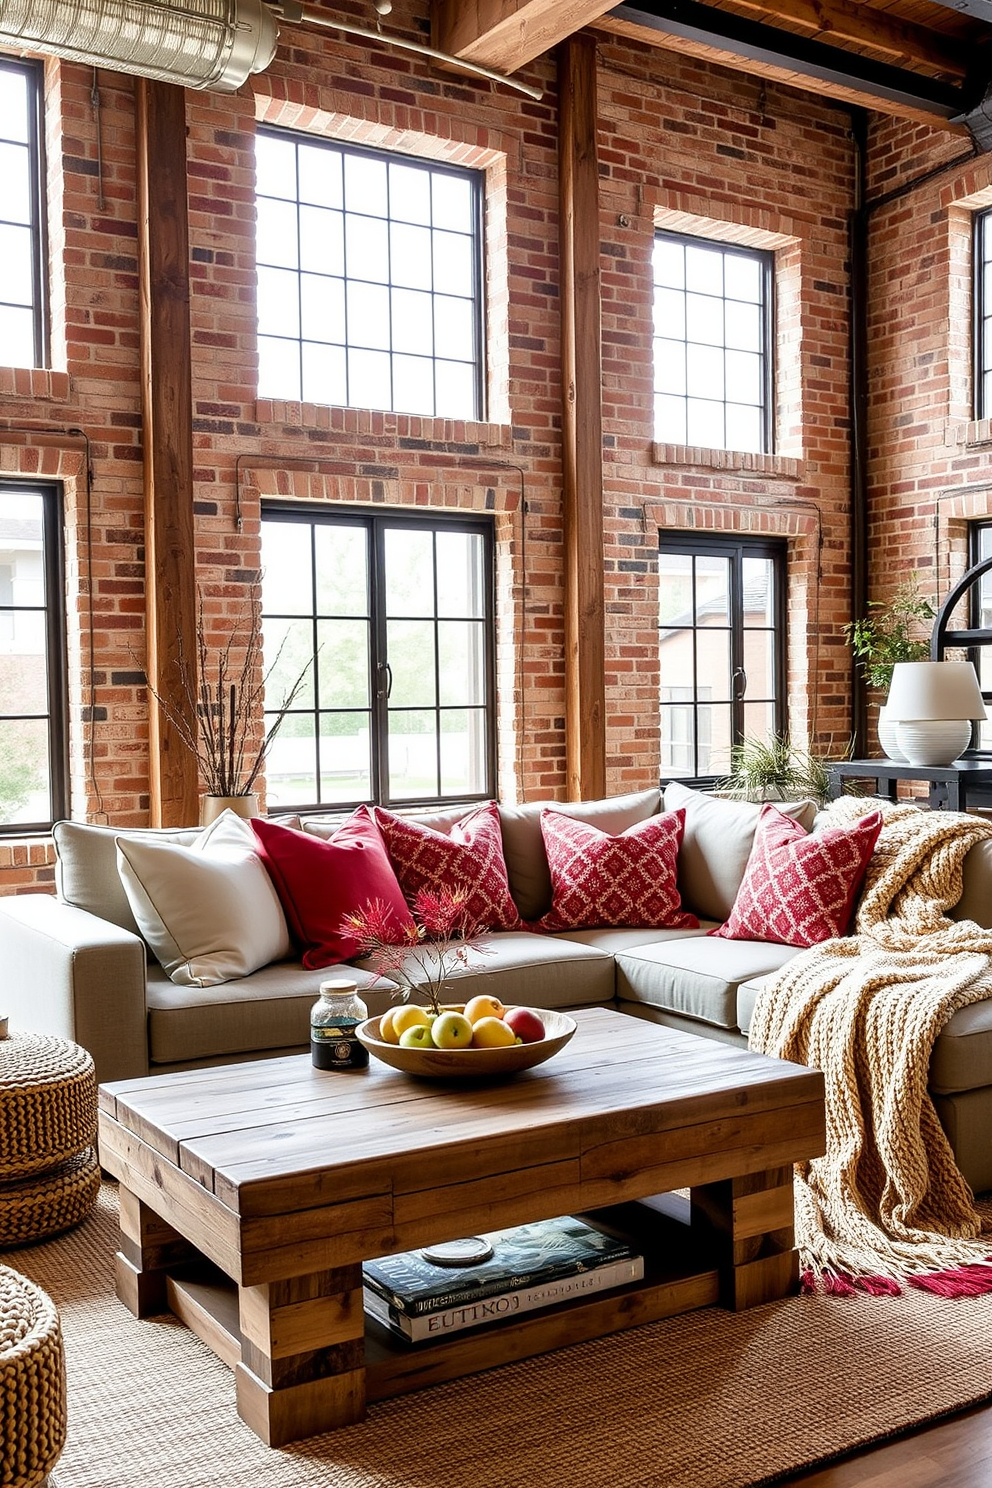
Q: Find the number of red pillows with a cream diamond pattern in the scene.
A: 3